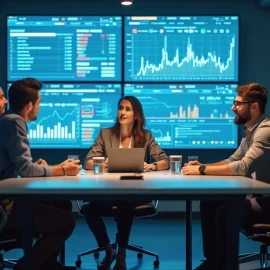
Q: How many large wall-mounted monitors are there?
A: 4